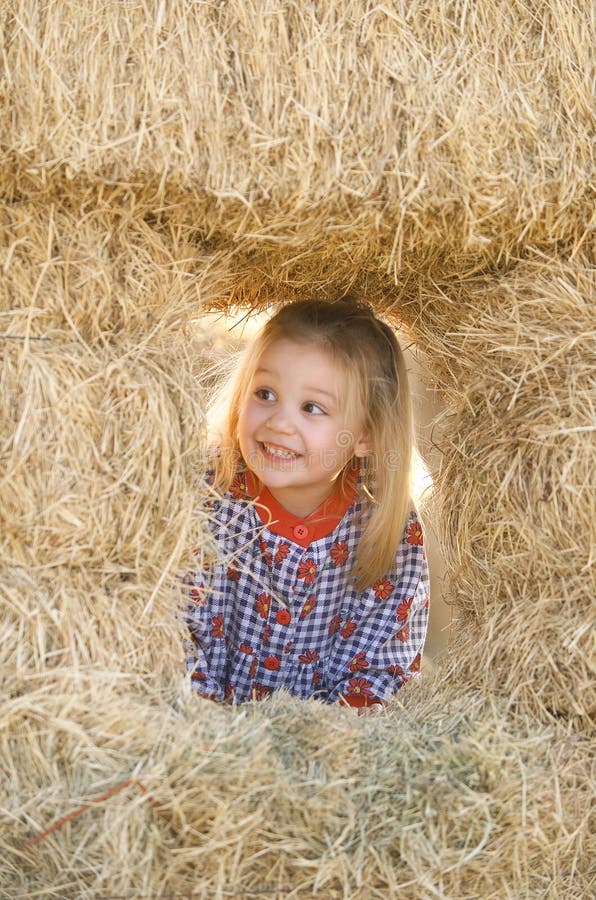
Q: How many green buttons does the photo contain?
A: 0